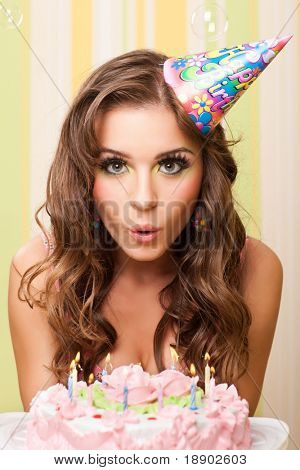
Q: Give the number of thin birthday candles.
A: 10